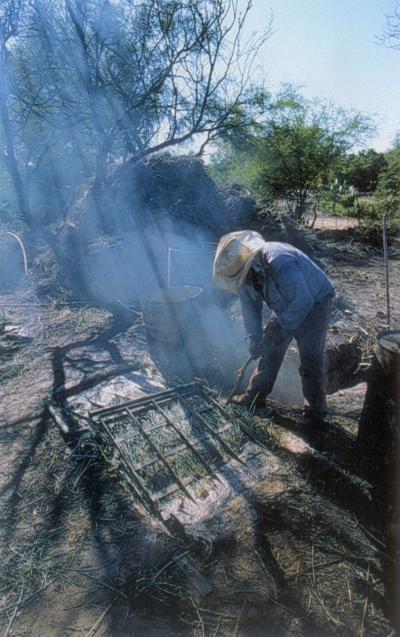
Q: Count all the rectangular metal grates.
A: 1